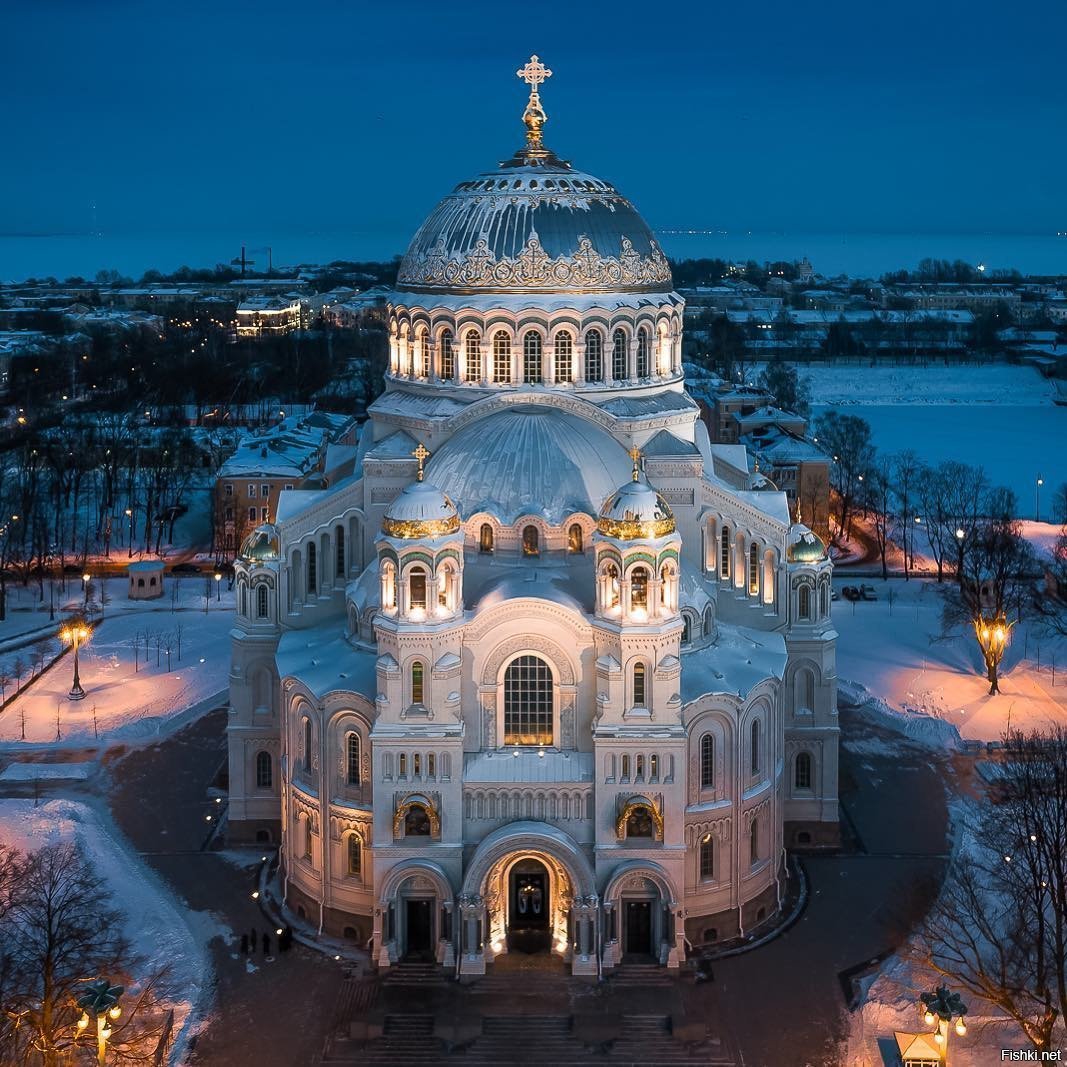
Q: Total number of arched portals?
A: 3